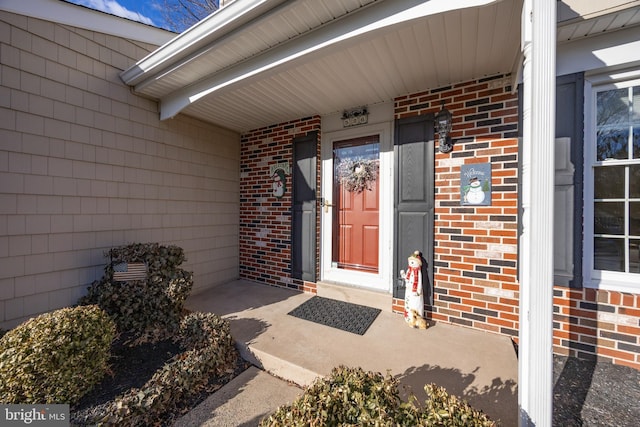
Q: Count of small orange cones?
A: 0